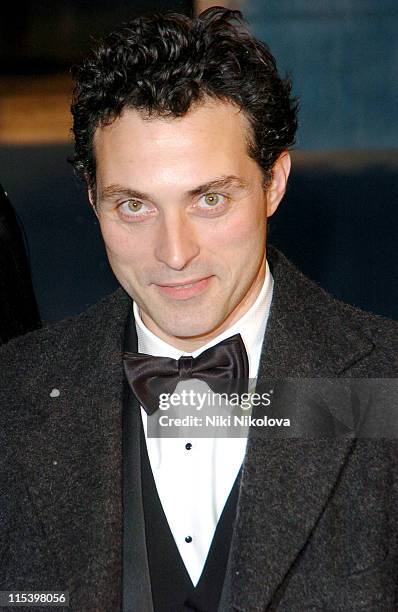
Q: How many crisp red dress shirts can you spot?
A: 0